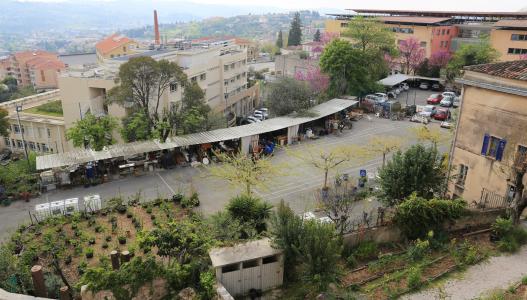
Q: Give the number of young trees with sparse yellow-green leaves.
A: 4